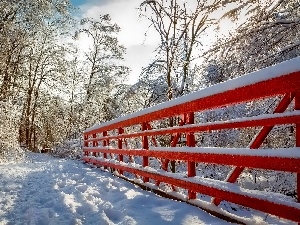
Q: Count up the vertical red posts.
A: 7